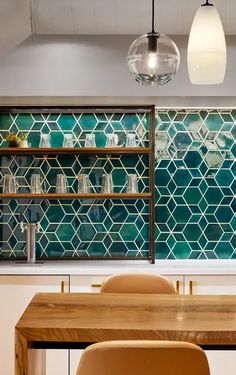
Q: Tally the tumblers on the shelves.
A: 11